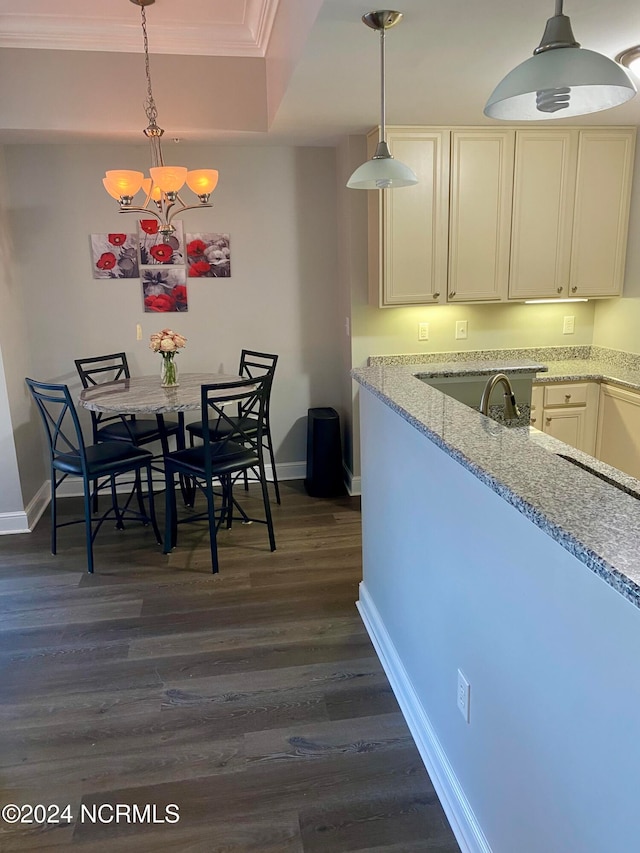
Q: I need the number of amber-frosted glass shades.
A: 5